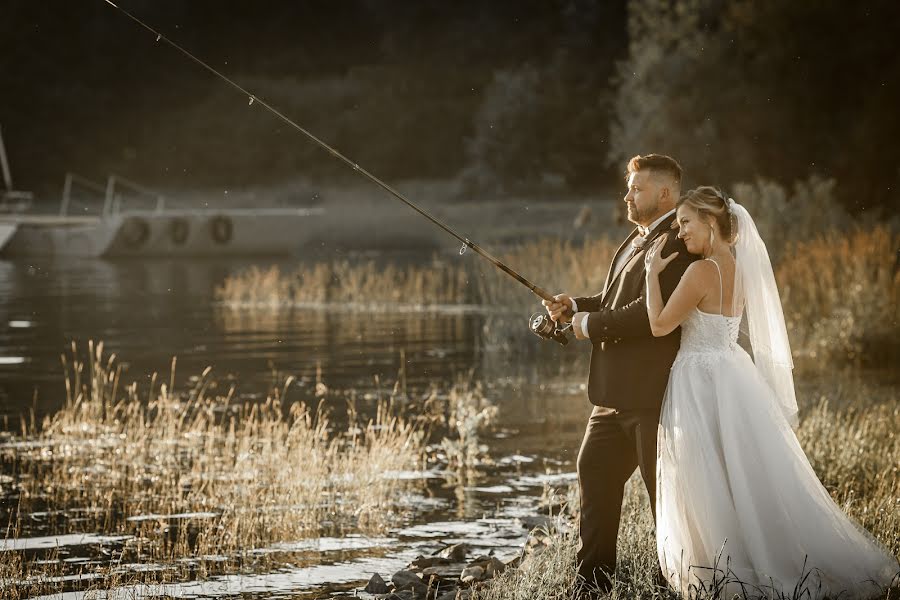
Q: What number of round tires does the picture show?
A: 3